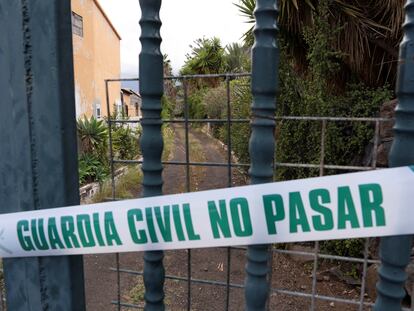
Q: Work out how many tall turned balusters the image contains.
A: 3